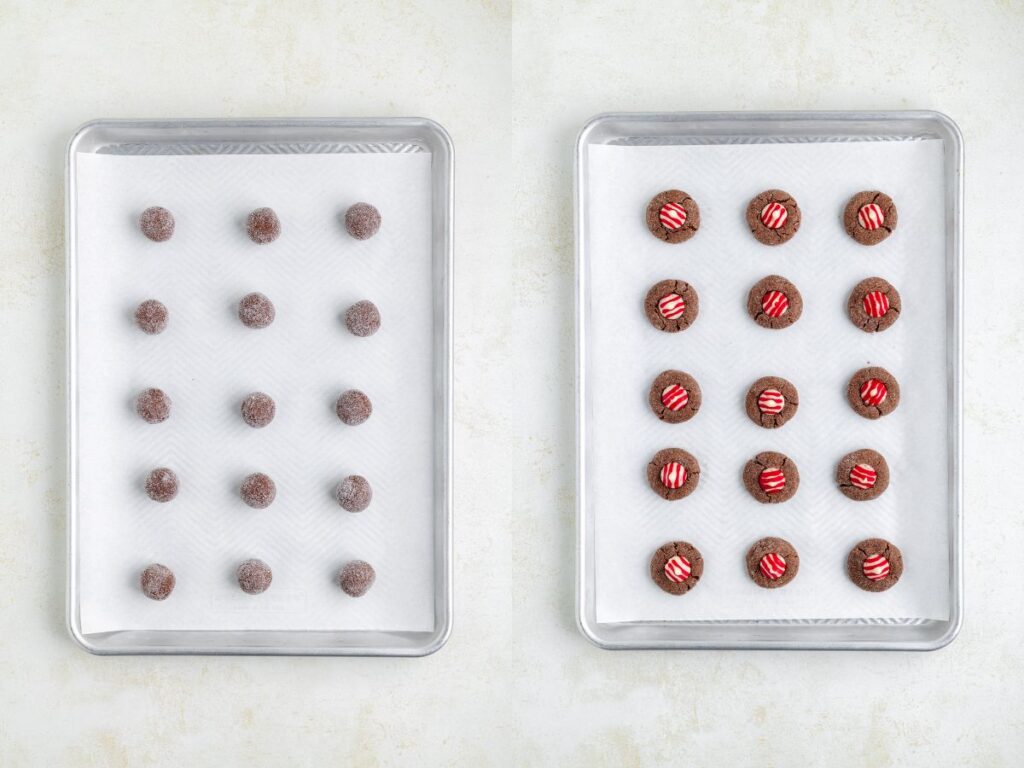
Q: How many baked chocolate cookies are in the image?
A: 15